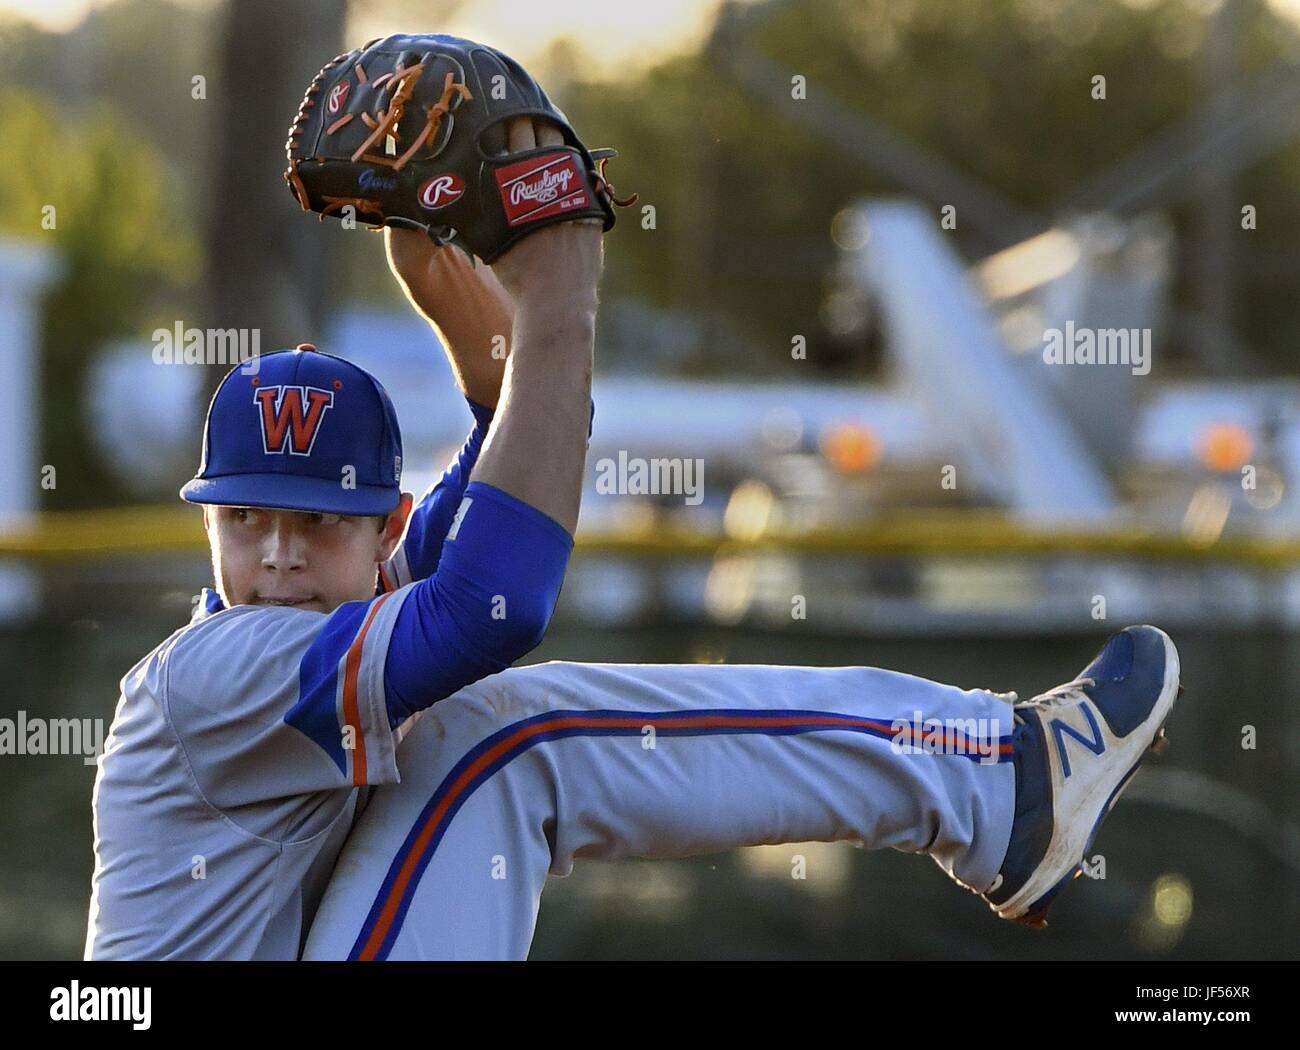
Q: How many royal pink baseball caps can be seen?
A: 0